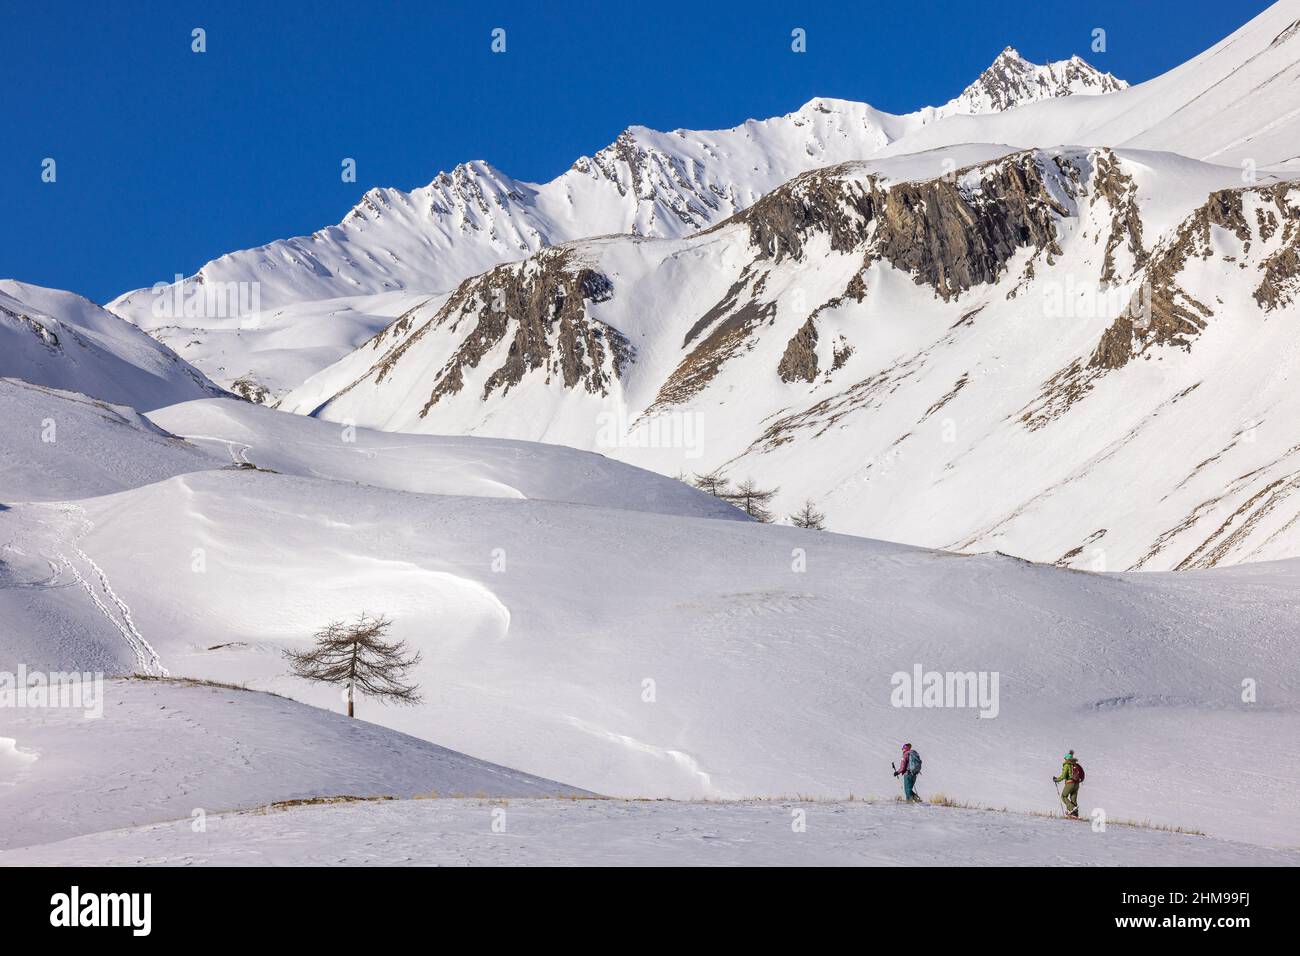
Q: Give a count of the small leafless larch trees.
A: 4